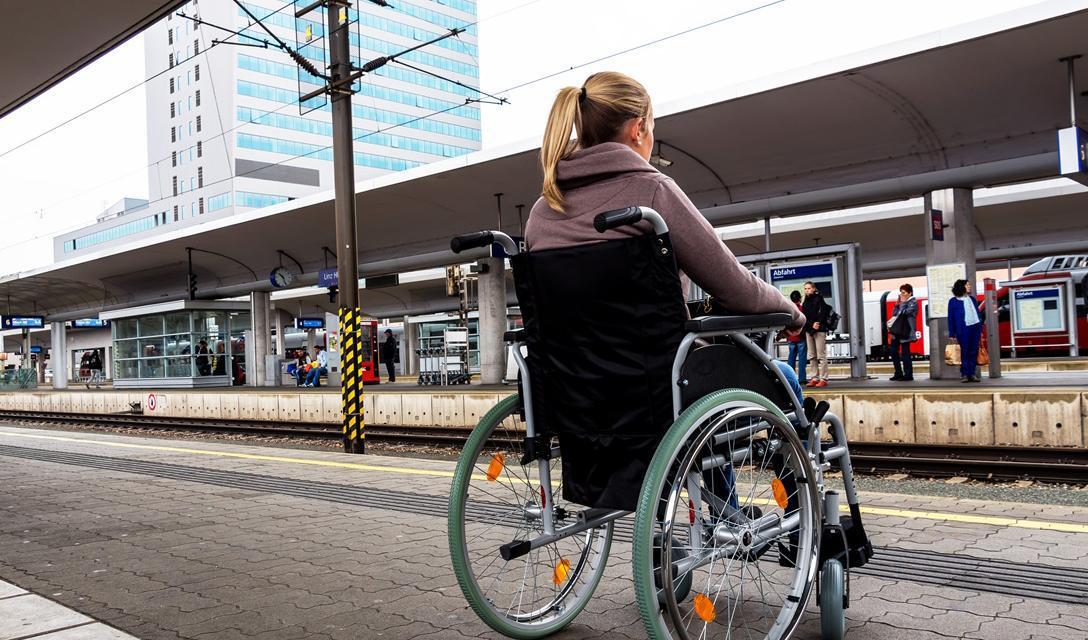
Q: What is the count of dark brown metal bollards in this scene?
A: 0